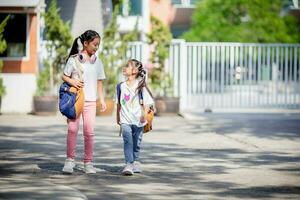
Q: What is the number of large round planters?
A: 3